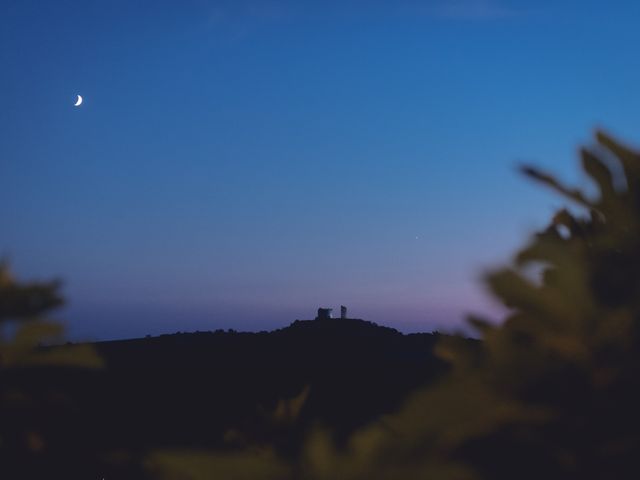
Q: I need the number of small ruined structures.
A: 2